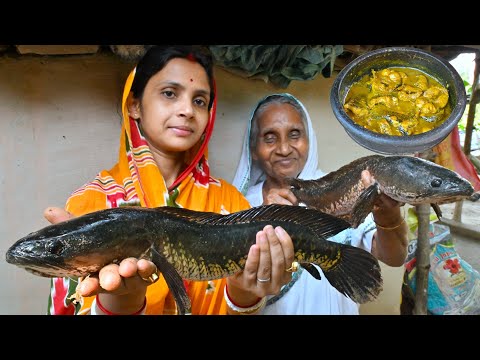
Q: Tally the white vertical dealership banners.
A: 0